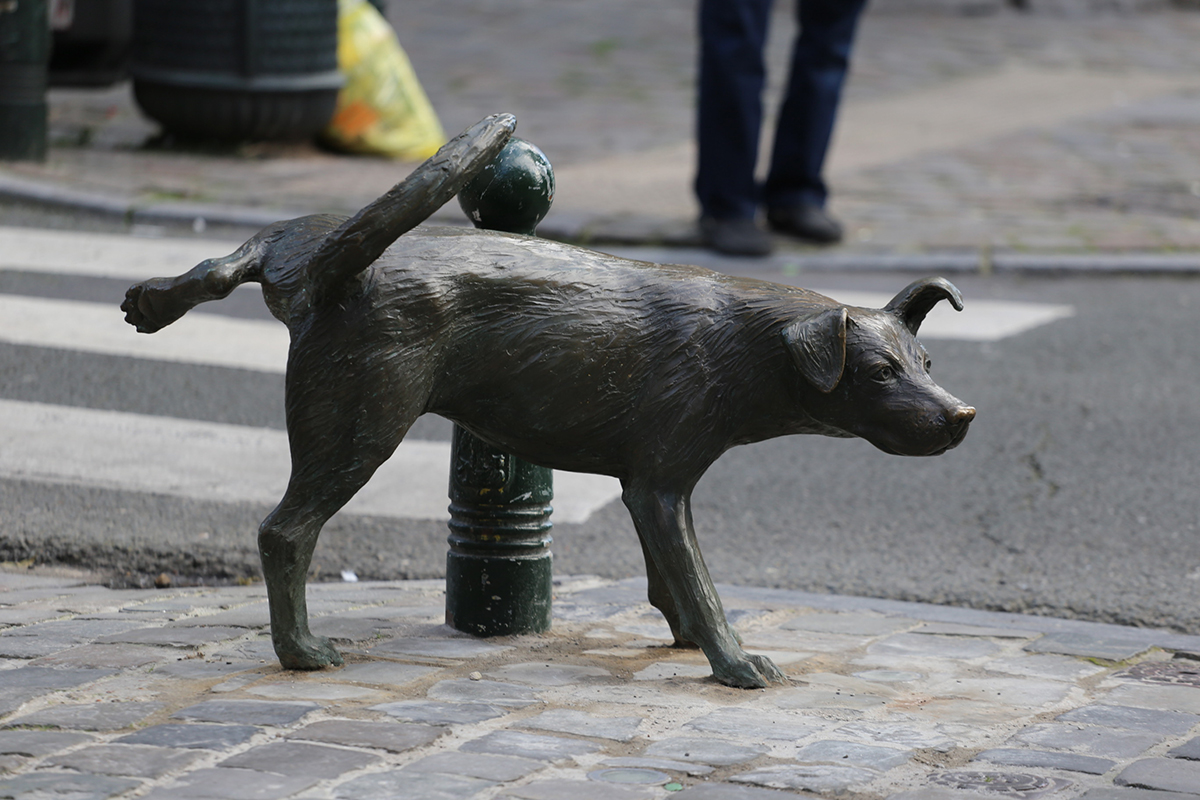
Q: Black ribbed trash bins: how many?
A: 1